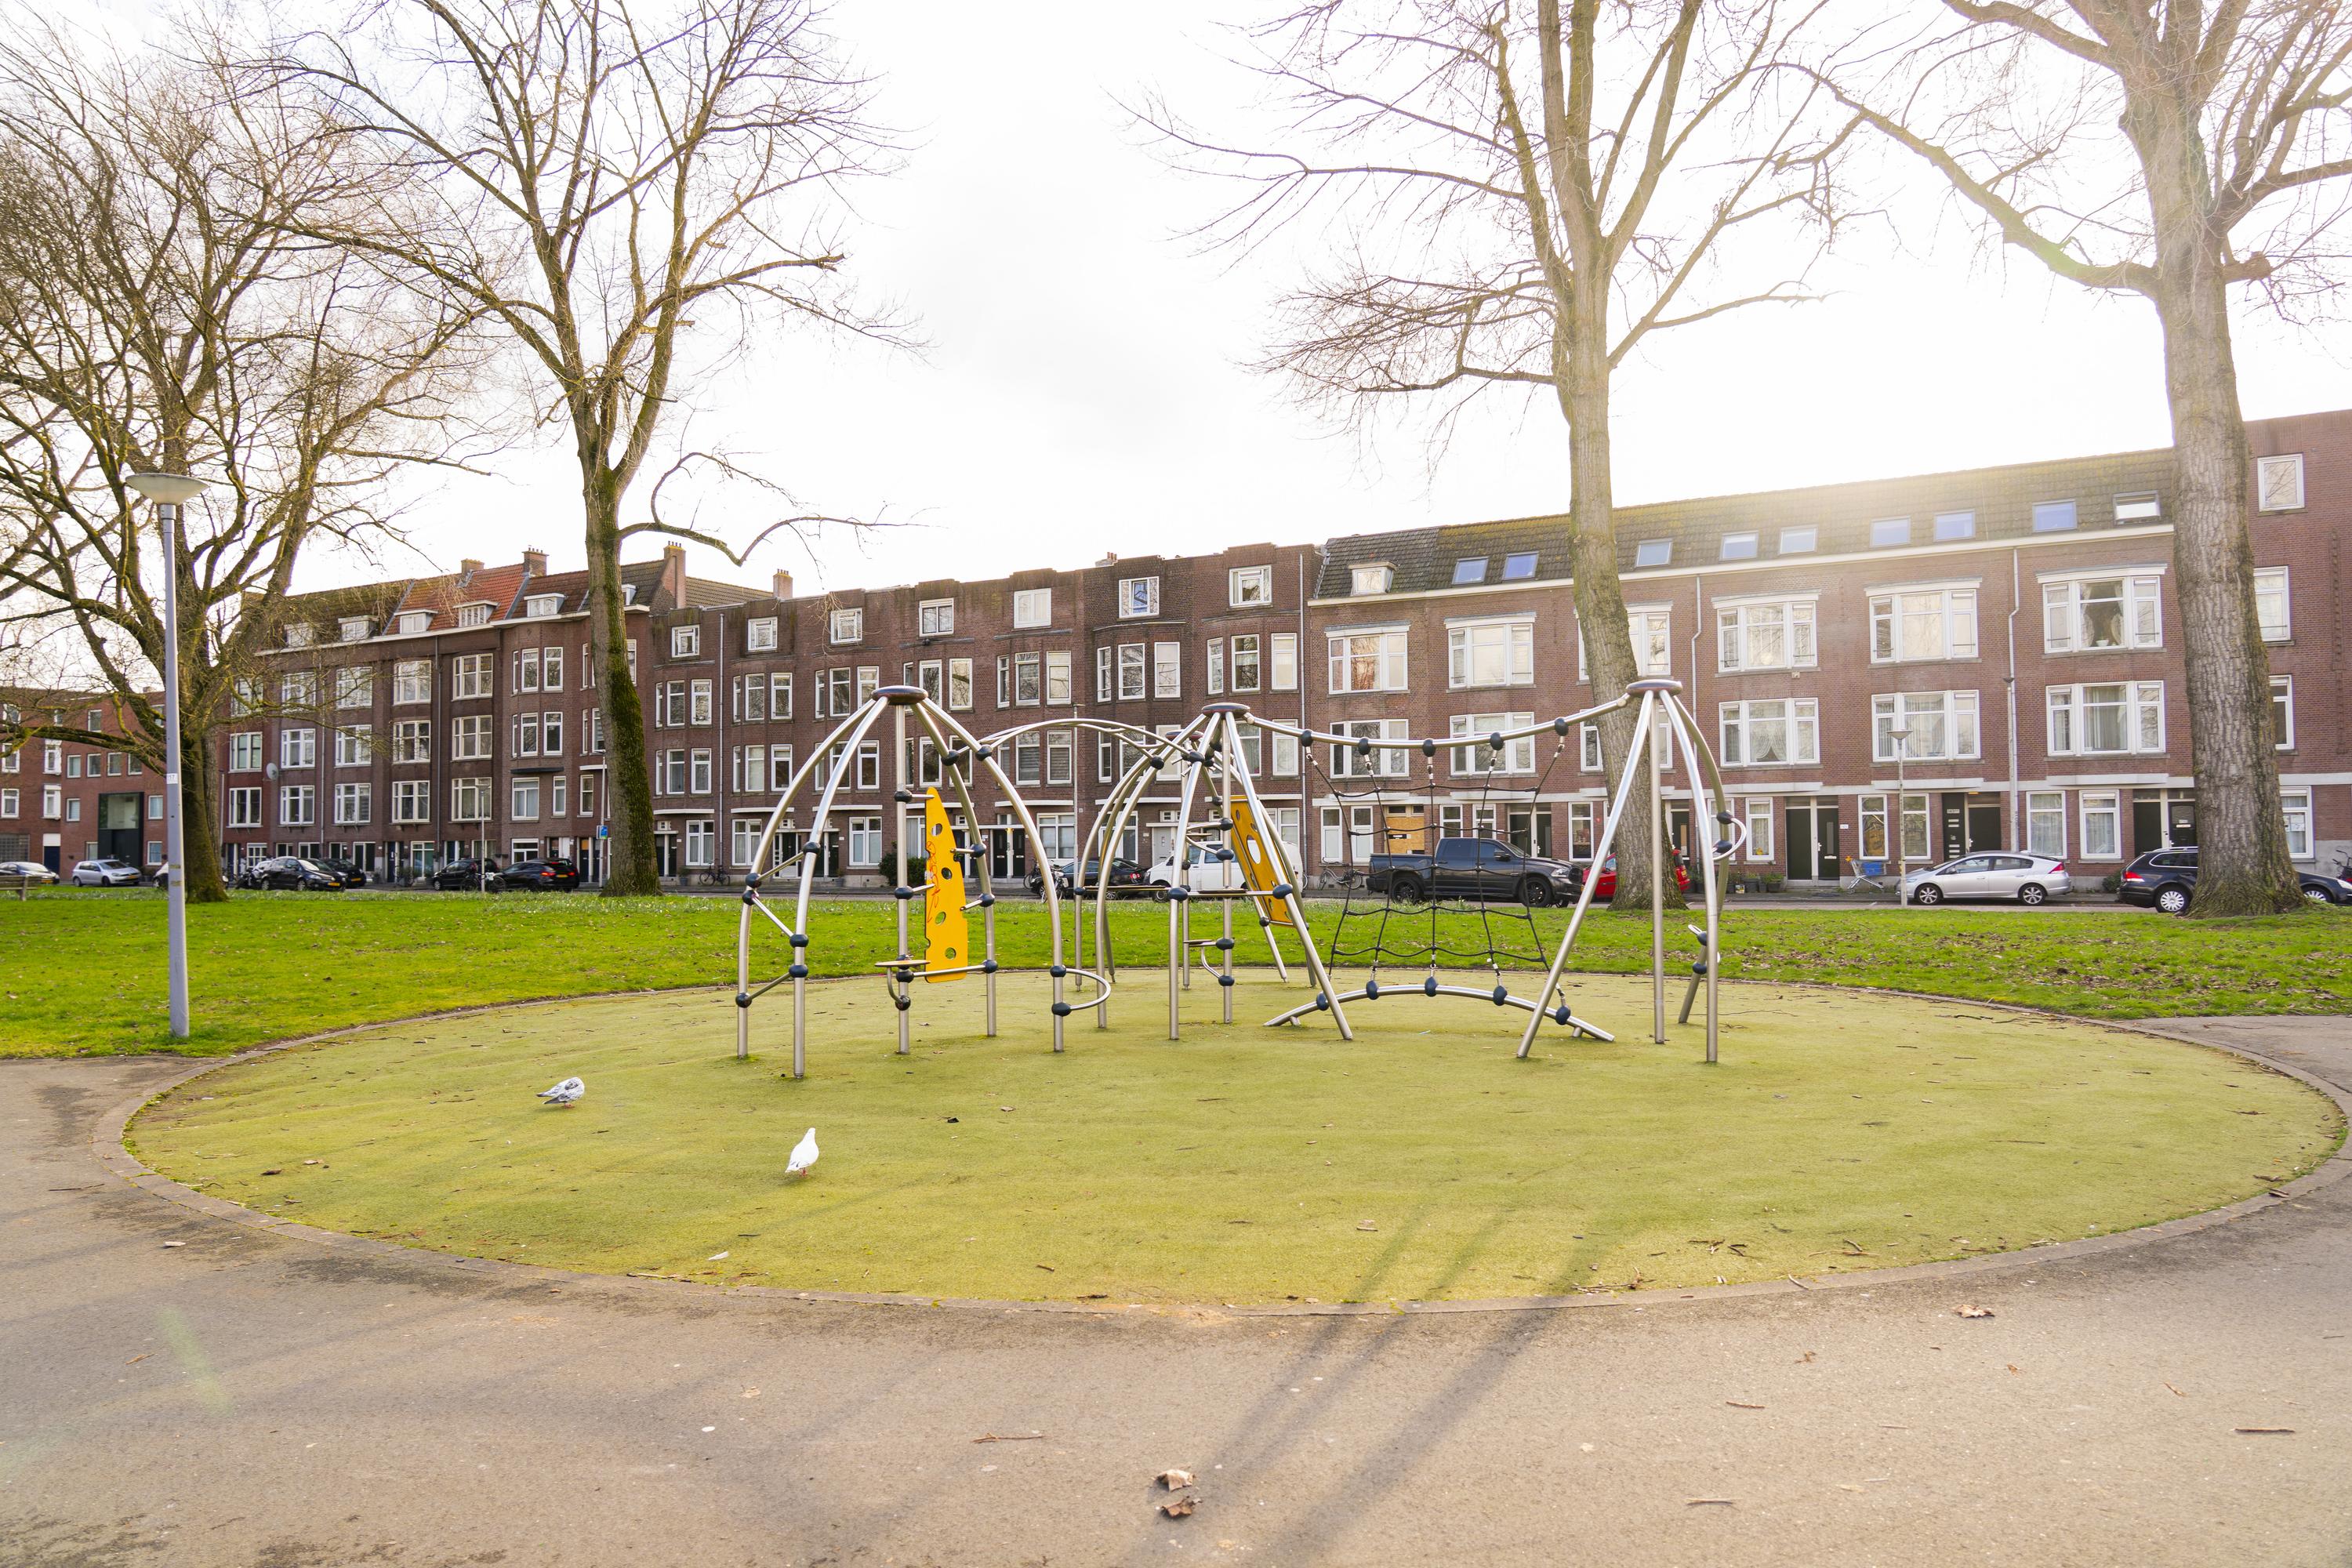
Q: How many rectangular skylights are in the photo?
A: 9